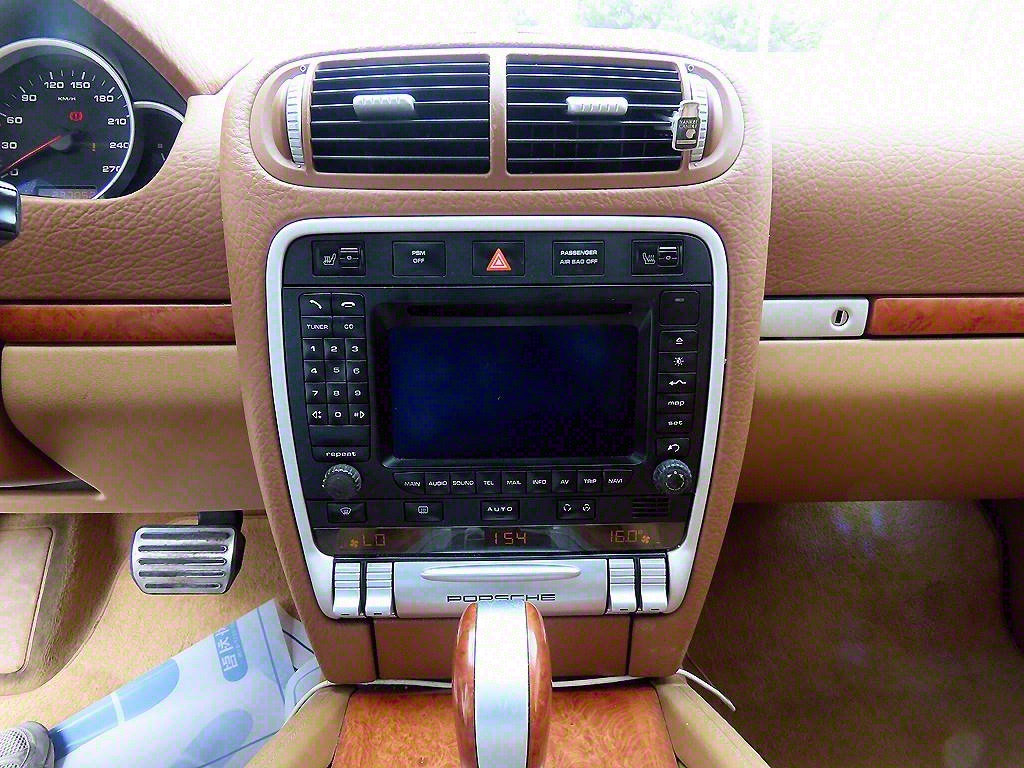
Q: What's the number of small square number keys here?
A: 10